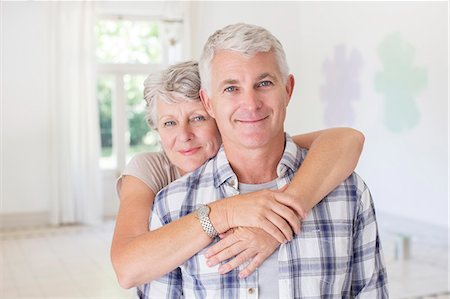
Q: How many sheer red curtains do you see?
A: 0